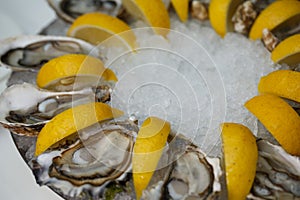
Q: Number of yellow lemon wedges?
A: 12